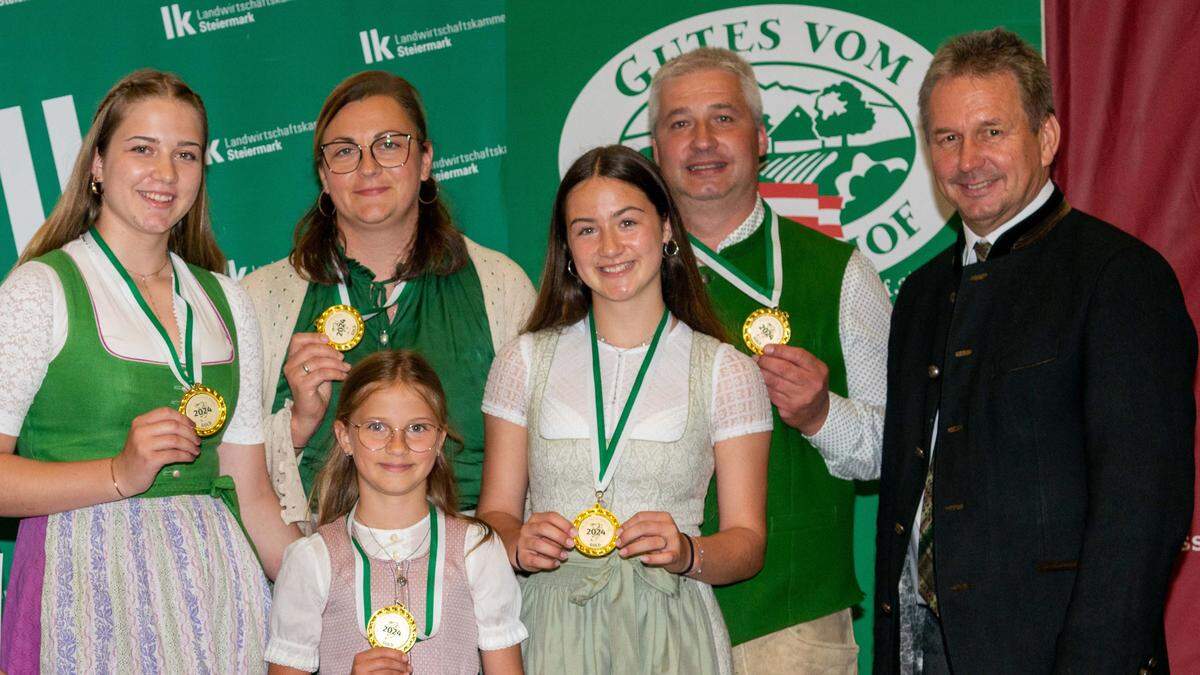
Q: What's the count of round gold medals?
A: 5